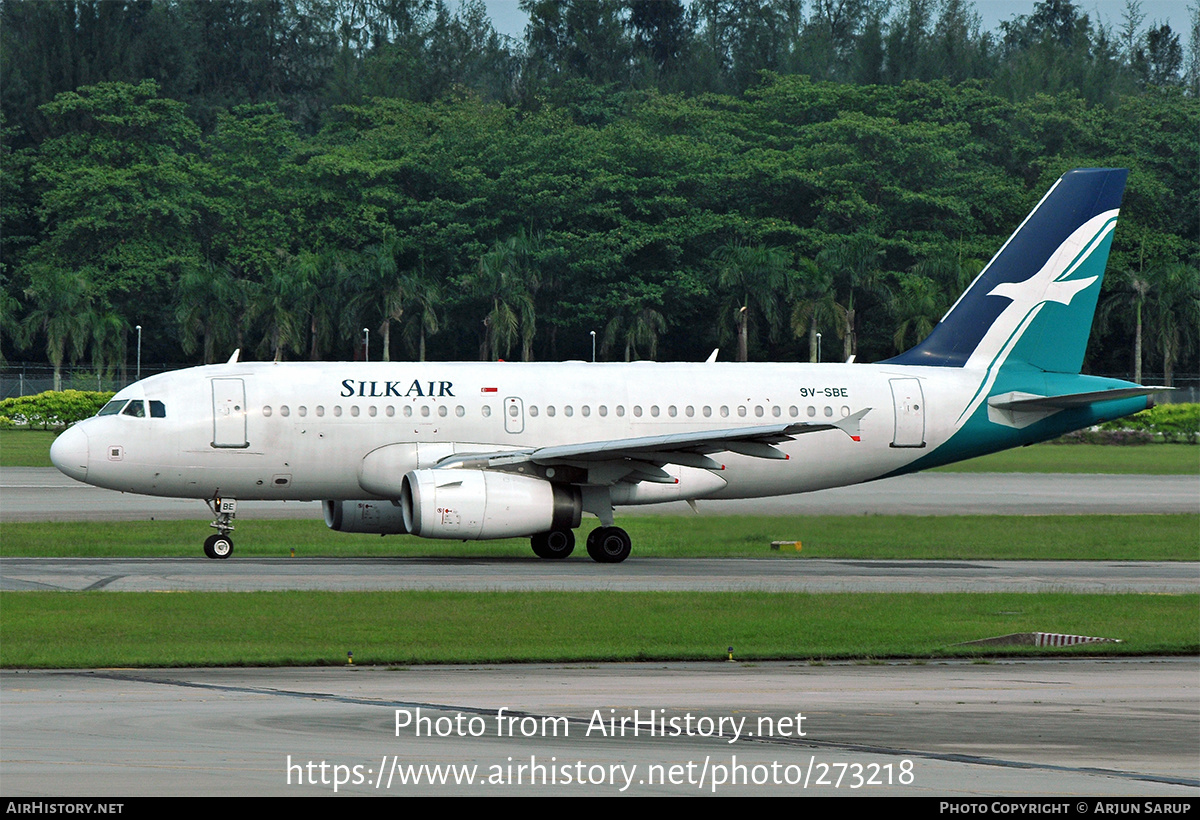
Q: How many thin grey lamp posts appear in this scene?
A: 4